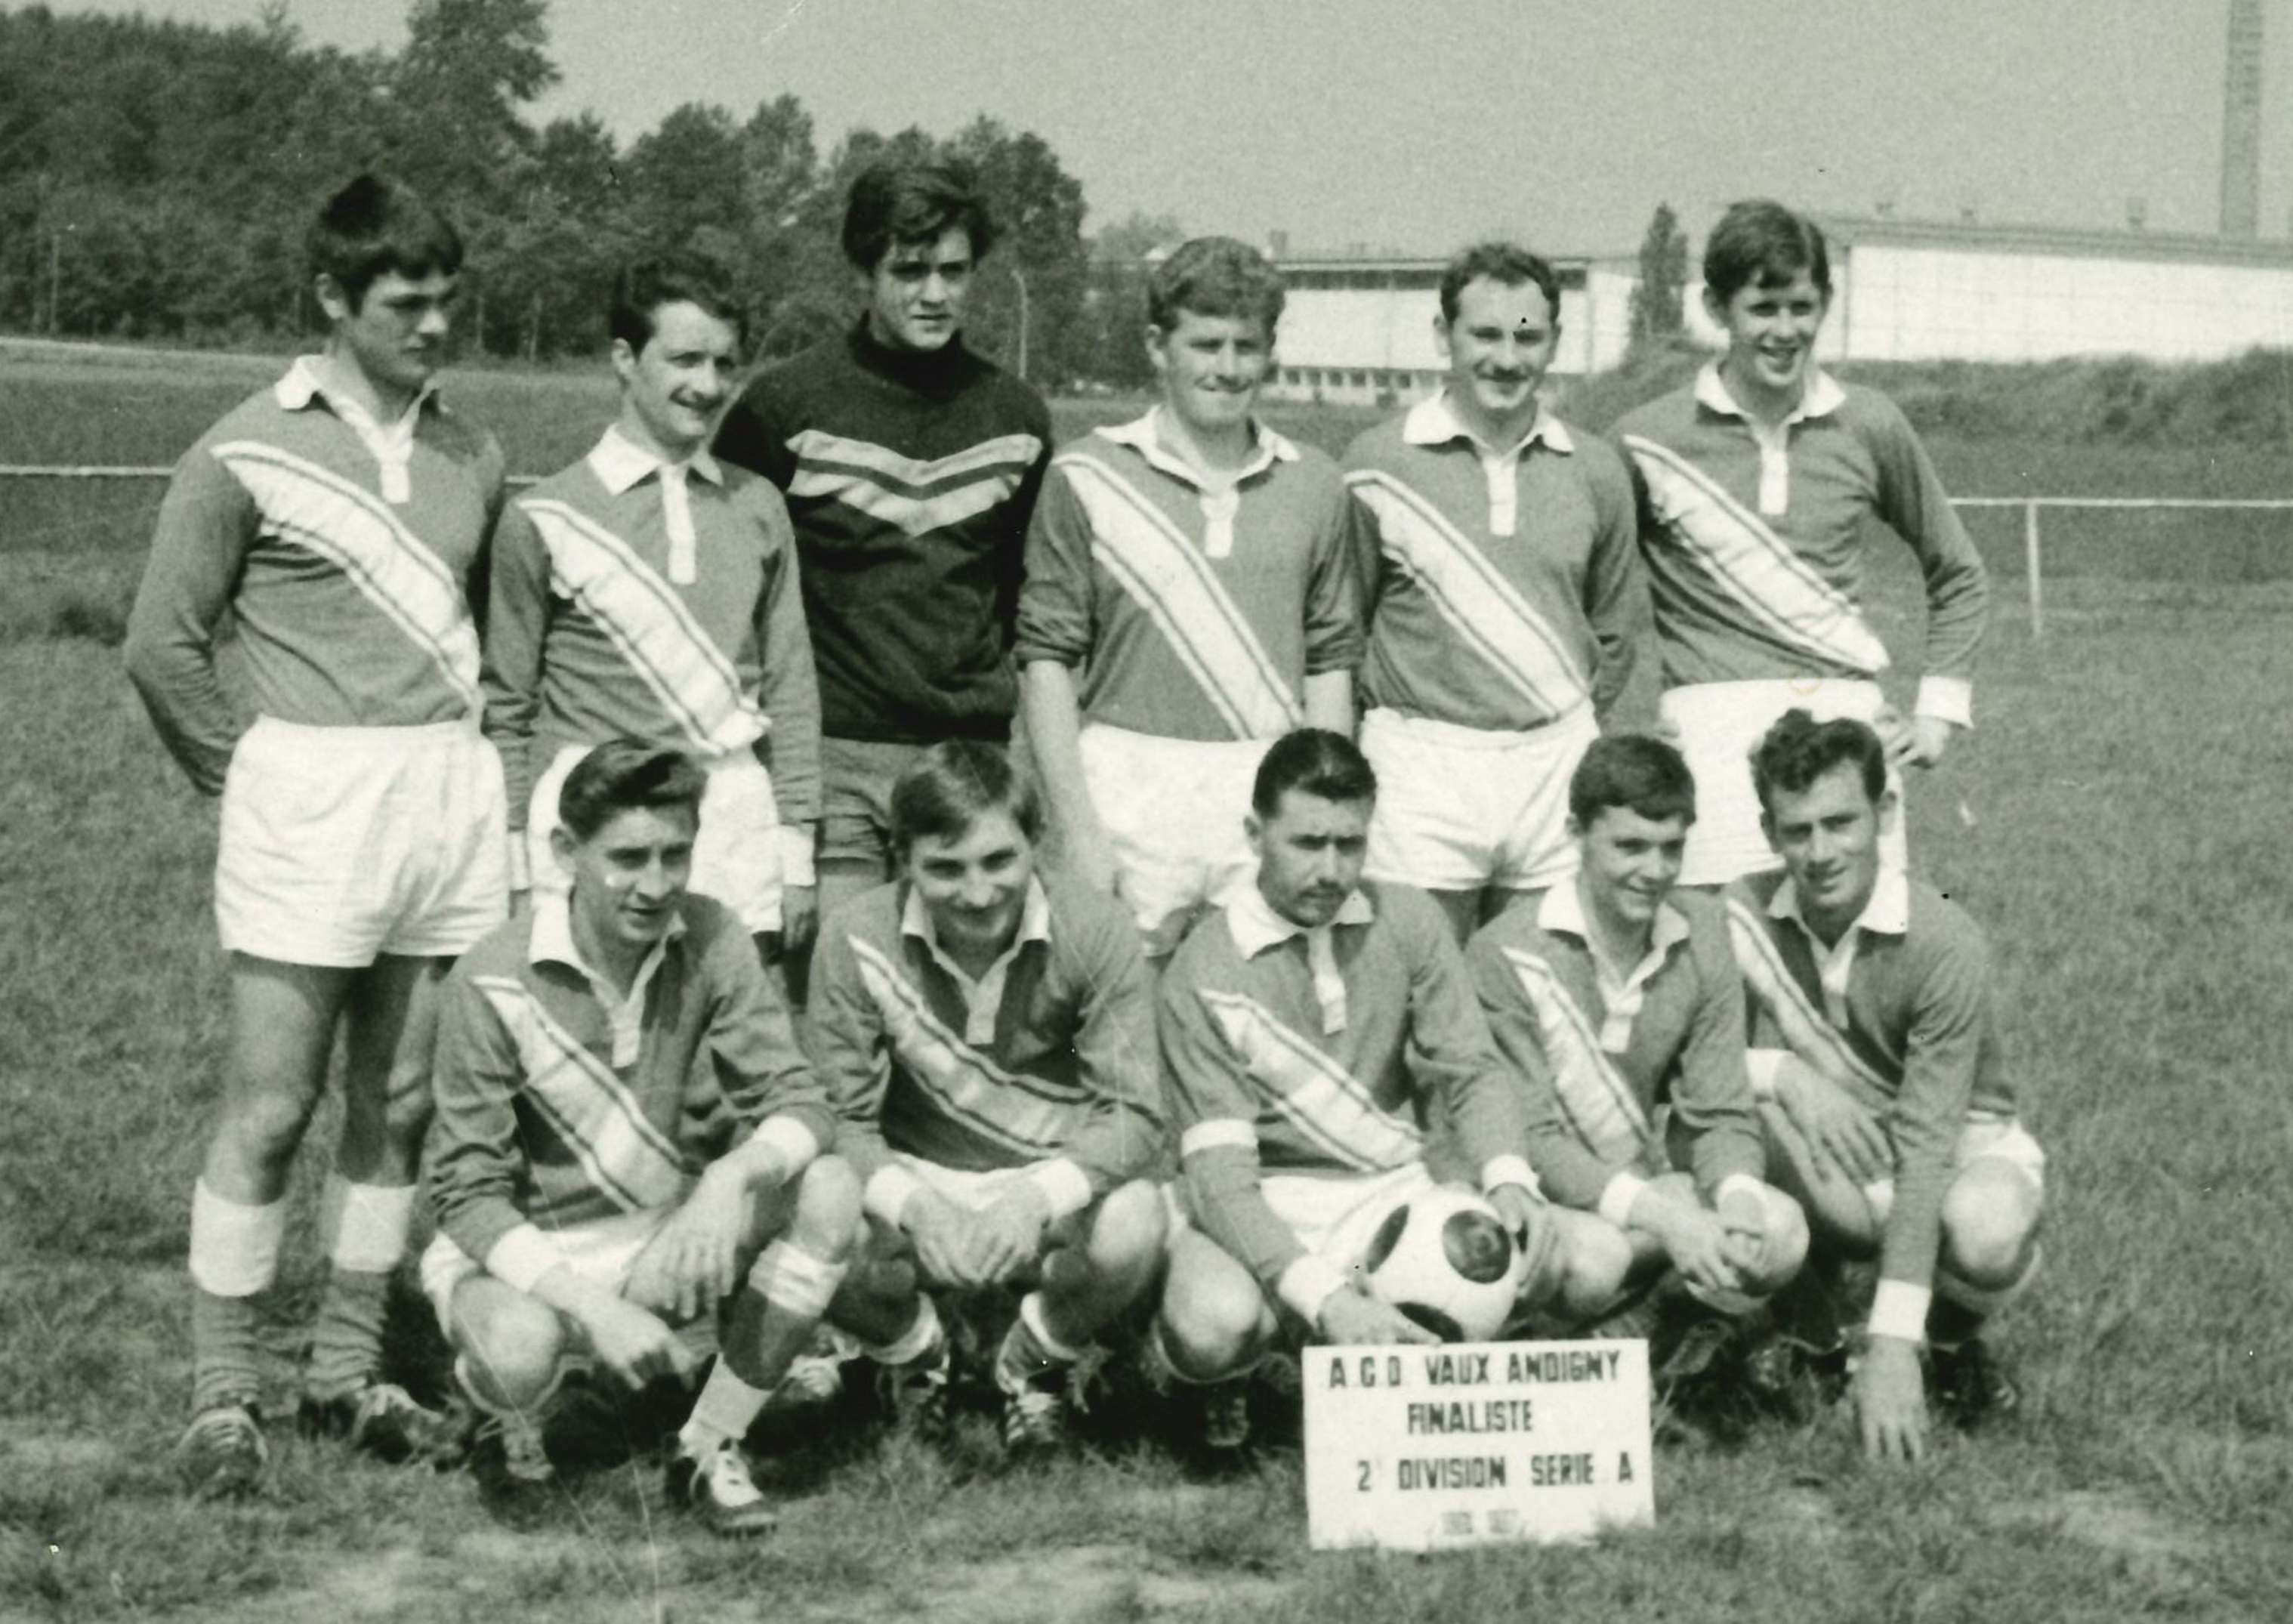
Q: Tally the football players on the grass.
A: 11